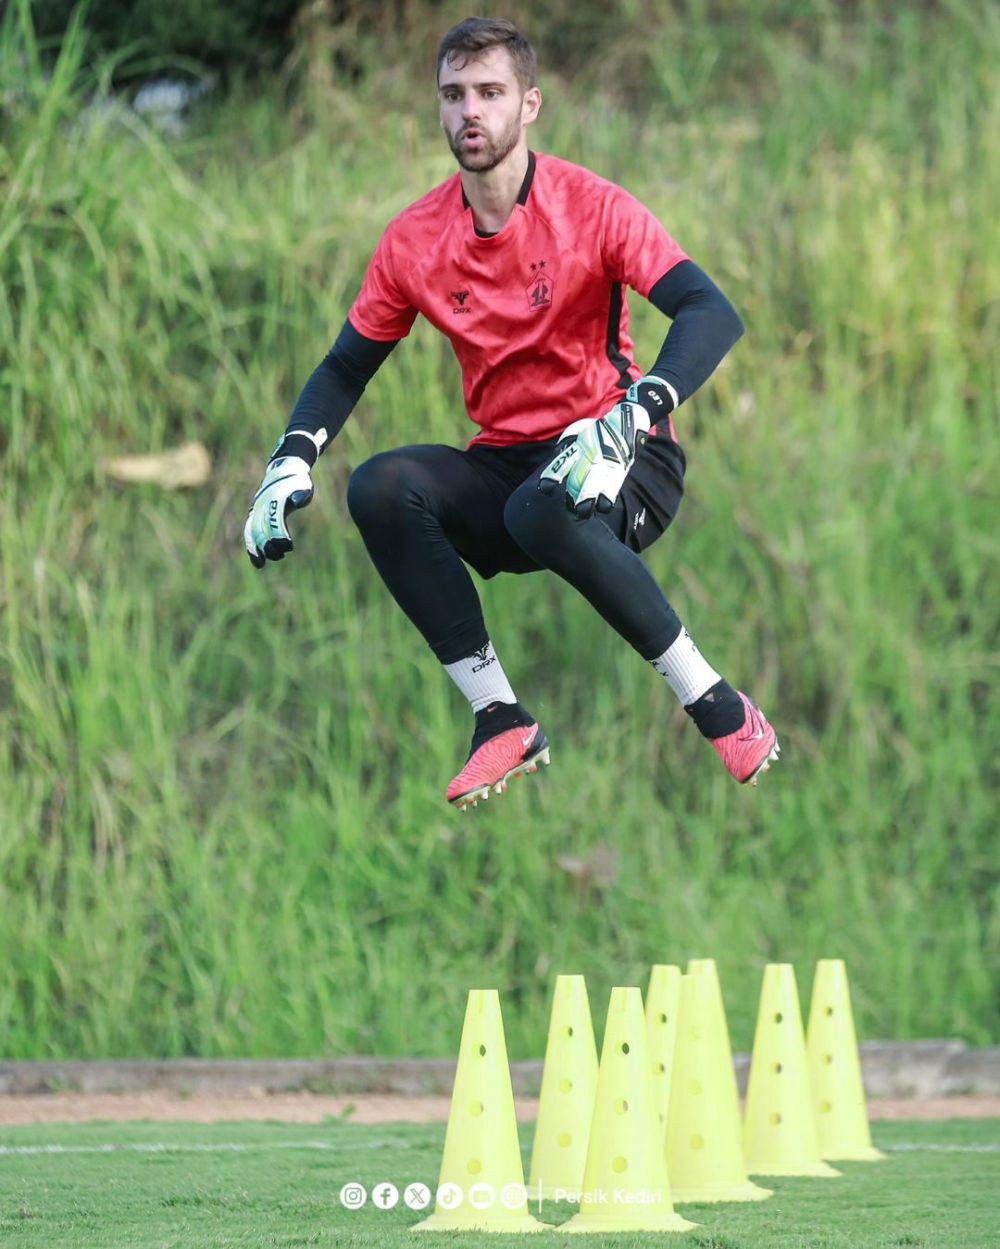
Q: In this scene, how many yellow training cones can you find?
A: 8